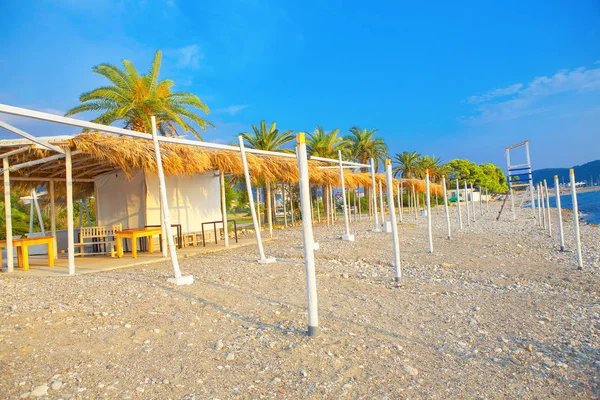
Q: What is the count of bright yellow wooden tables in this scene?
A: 2